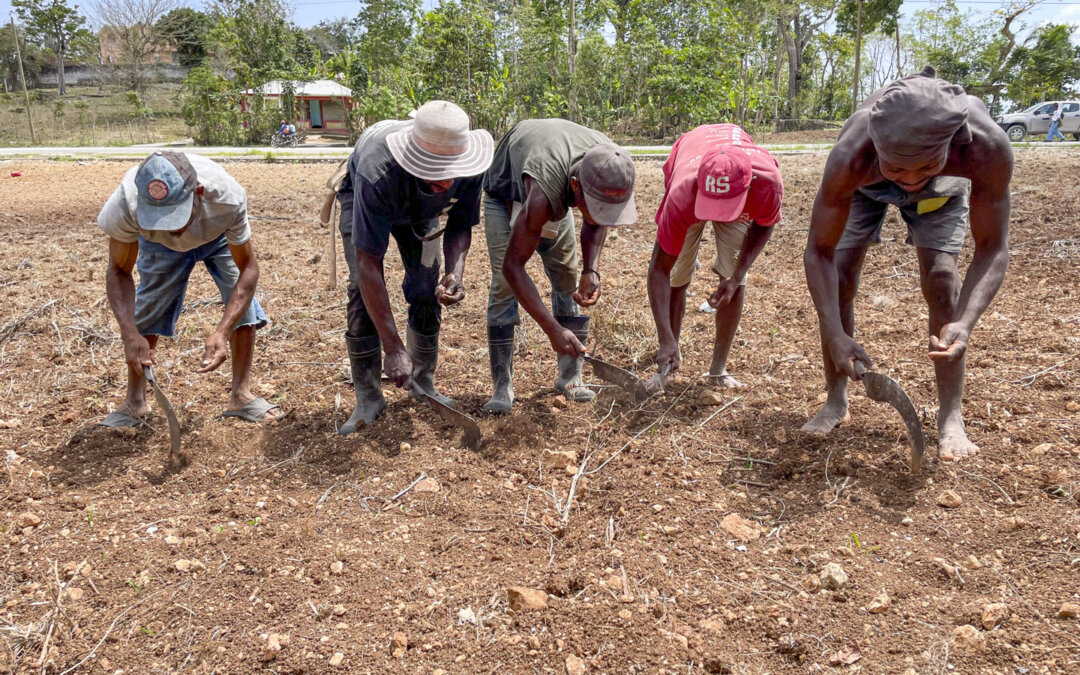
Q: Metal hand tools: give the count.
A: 5